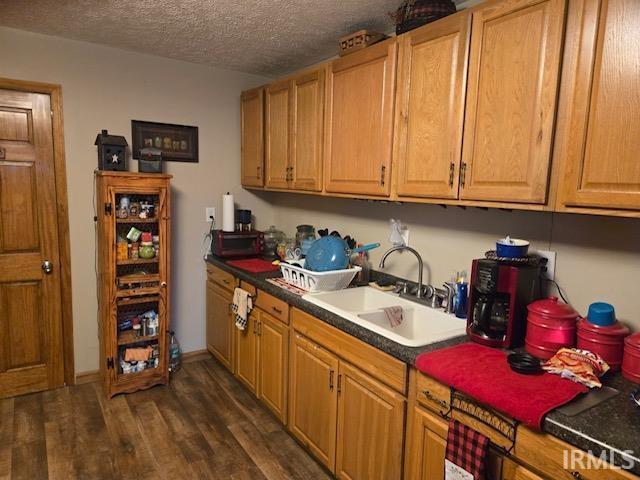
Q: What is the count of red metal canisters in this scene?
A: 3